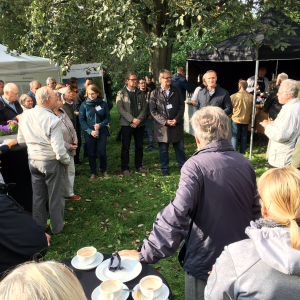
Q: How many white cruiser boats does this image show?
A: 0